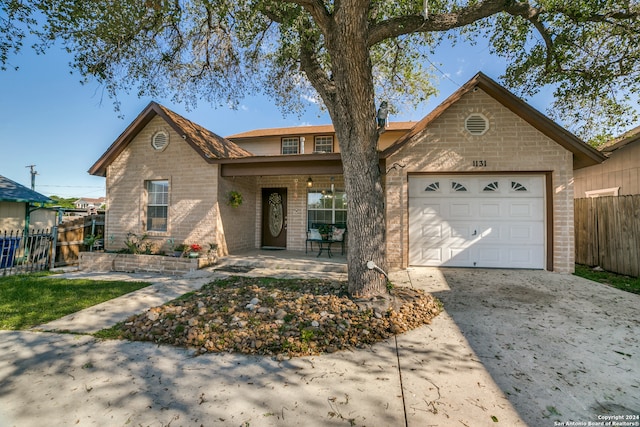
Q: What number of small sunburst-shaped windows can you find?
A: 4